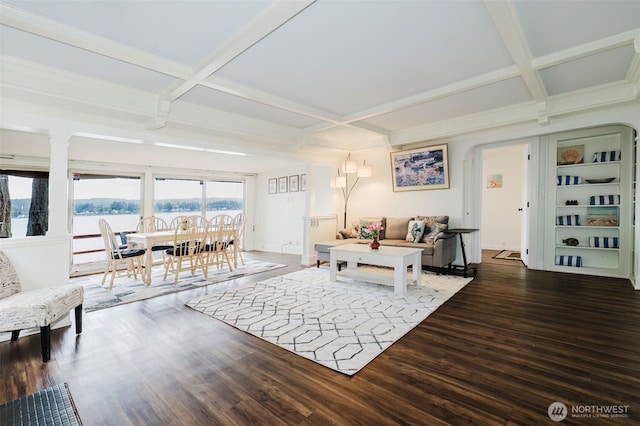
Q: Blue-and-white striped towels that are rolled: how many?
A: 6